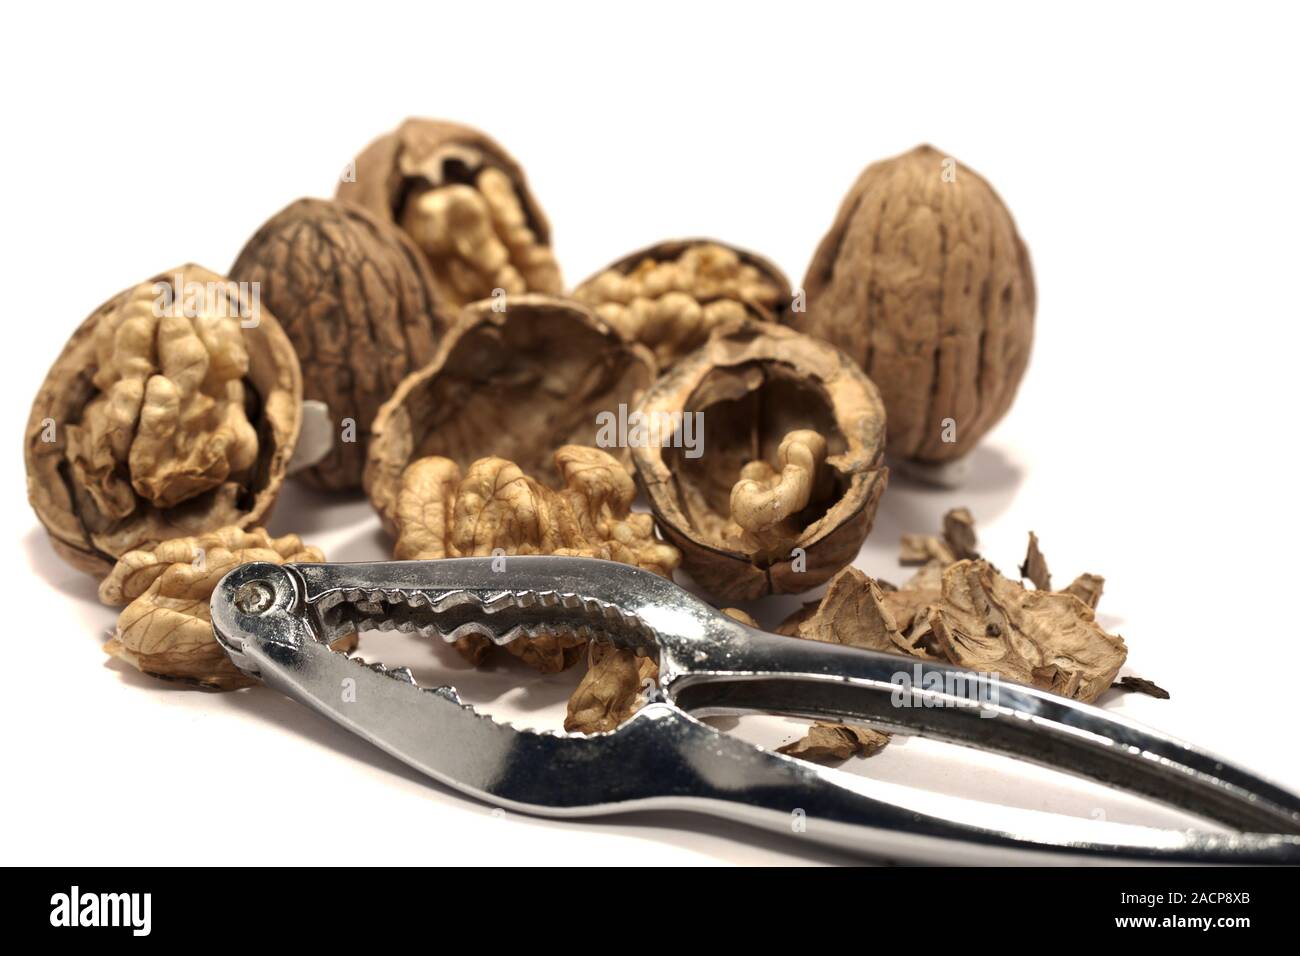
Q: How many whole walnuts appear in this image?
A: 2